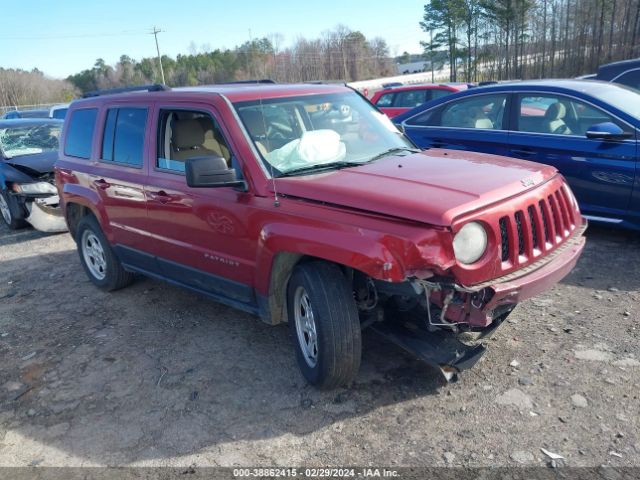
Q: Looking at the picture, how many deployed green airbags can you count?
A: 0